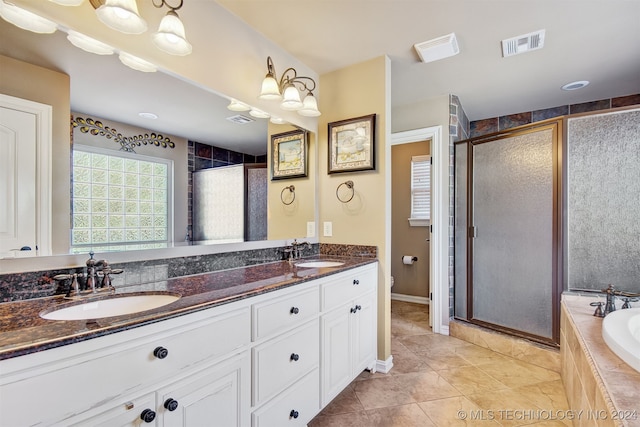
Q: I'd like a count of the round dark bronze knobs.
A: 9